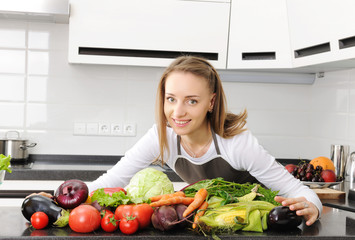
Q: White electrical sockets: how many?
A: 3